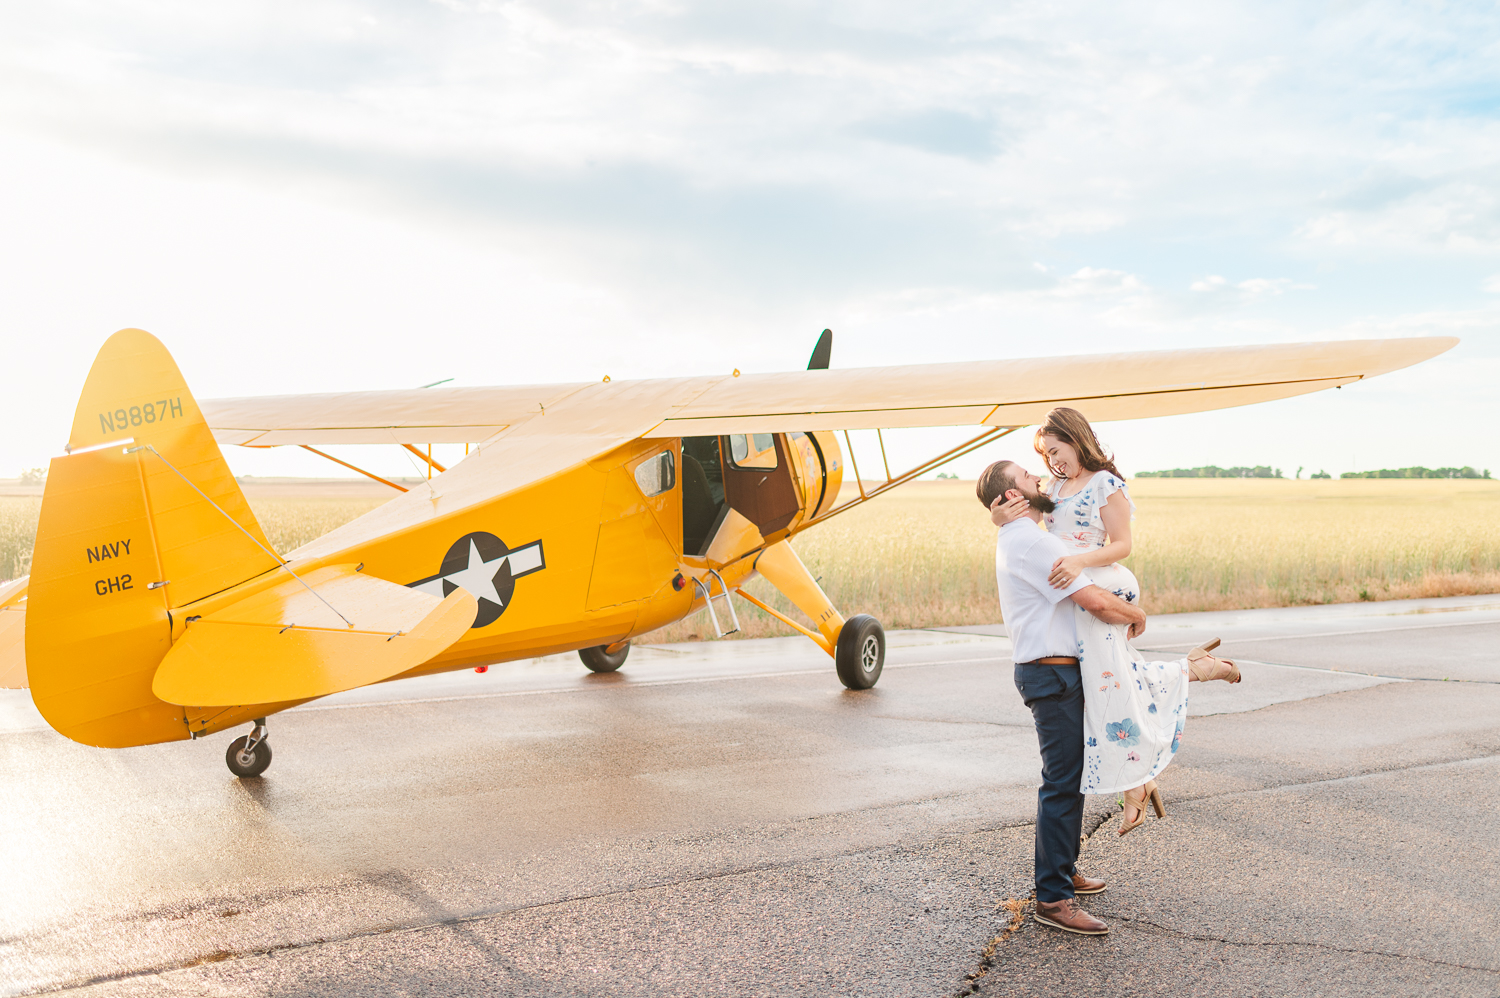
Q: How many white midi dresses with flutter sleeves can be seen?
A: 1